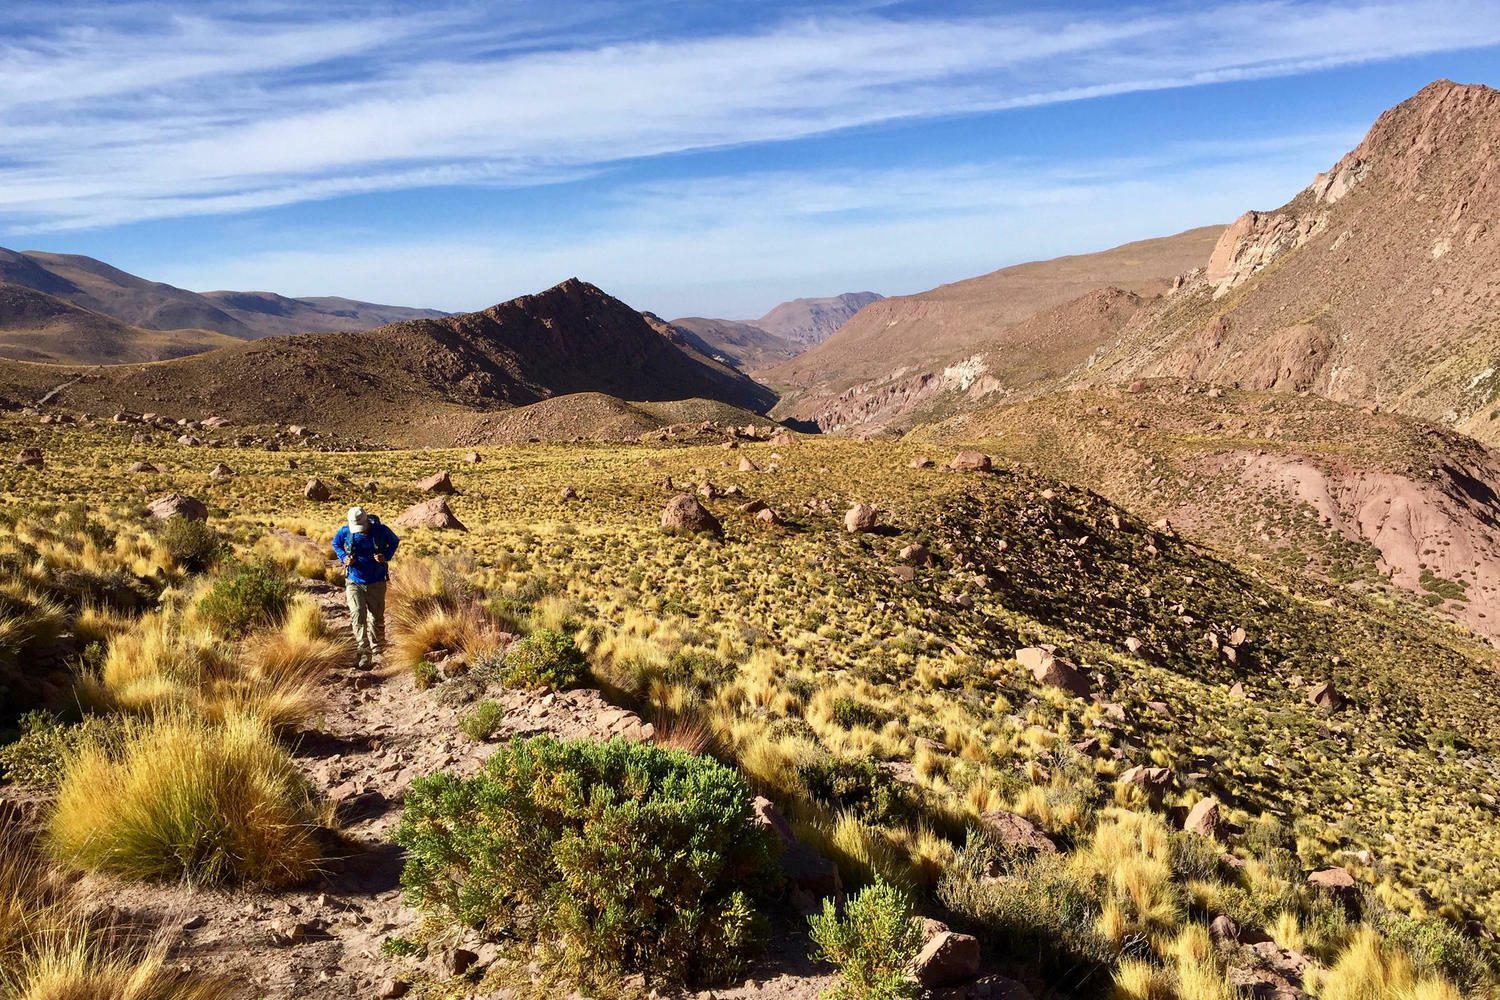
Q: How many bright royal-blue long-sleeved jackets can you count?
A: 1